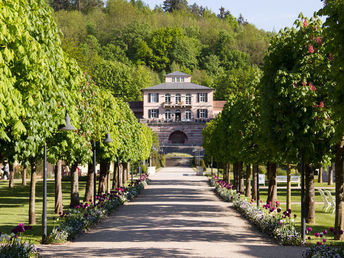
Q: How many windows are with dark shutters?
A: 4